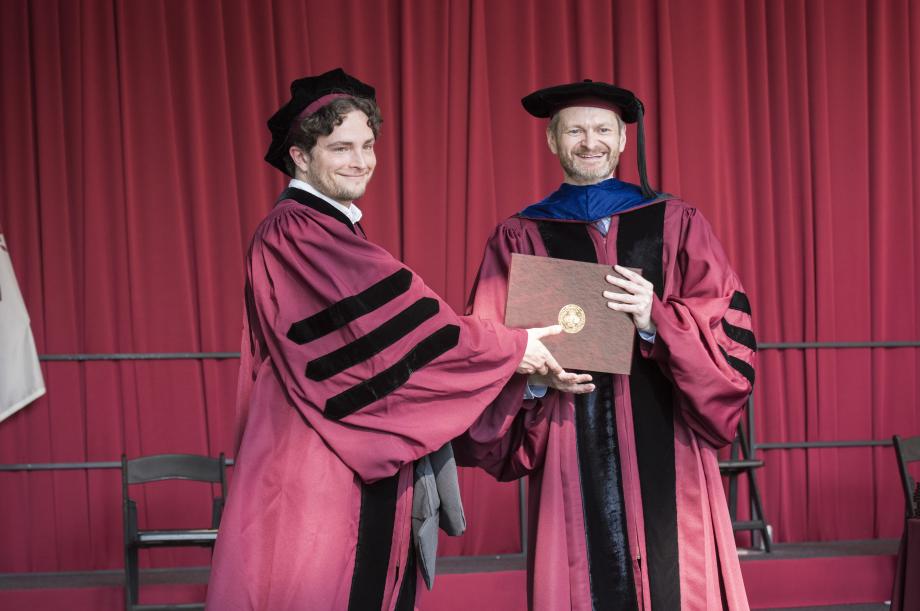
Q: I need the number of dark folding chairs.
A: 3